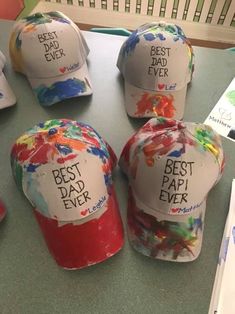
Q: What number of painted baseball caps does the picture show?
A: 4